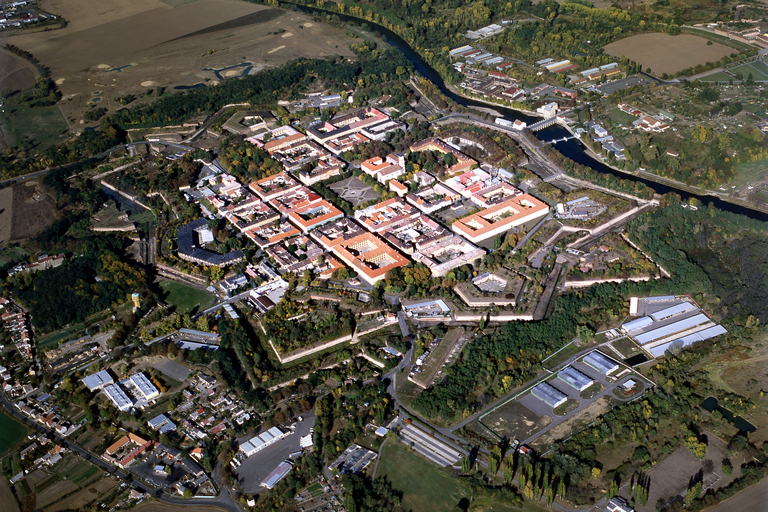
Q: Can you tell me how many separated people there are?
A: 0